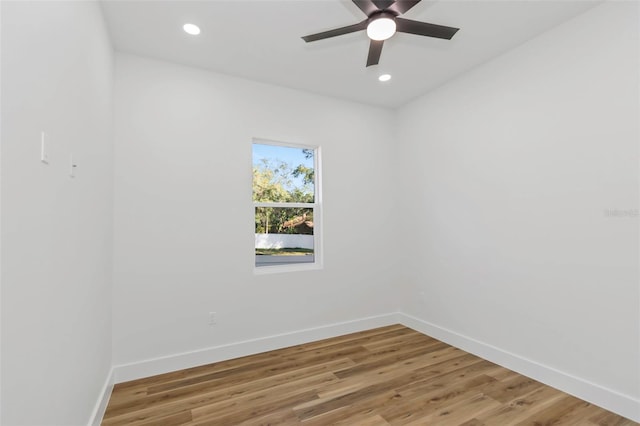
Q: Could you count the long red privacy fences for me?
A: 0